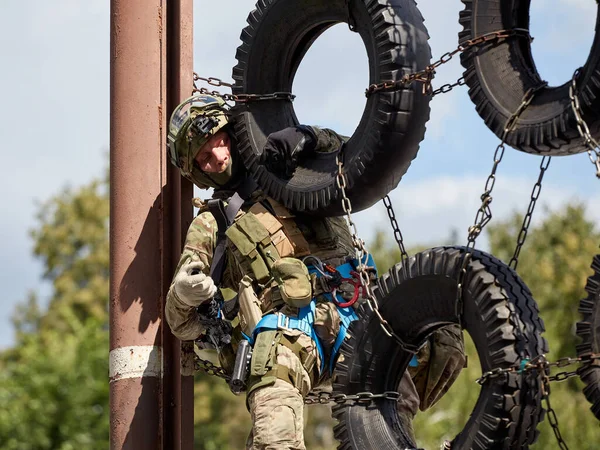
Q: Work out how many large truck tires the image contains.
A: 4